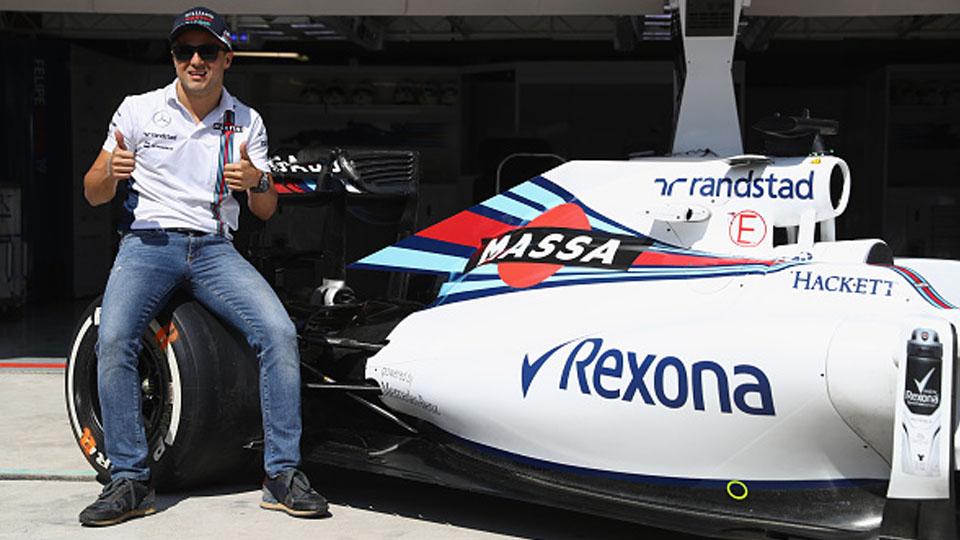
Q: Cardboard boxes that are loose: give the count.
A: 0